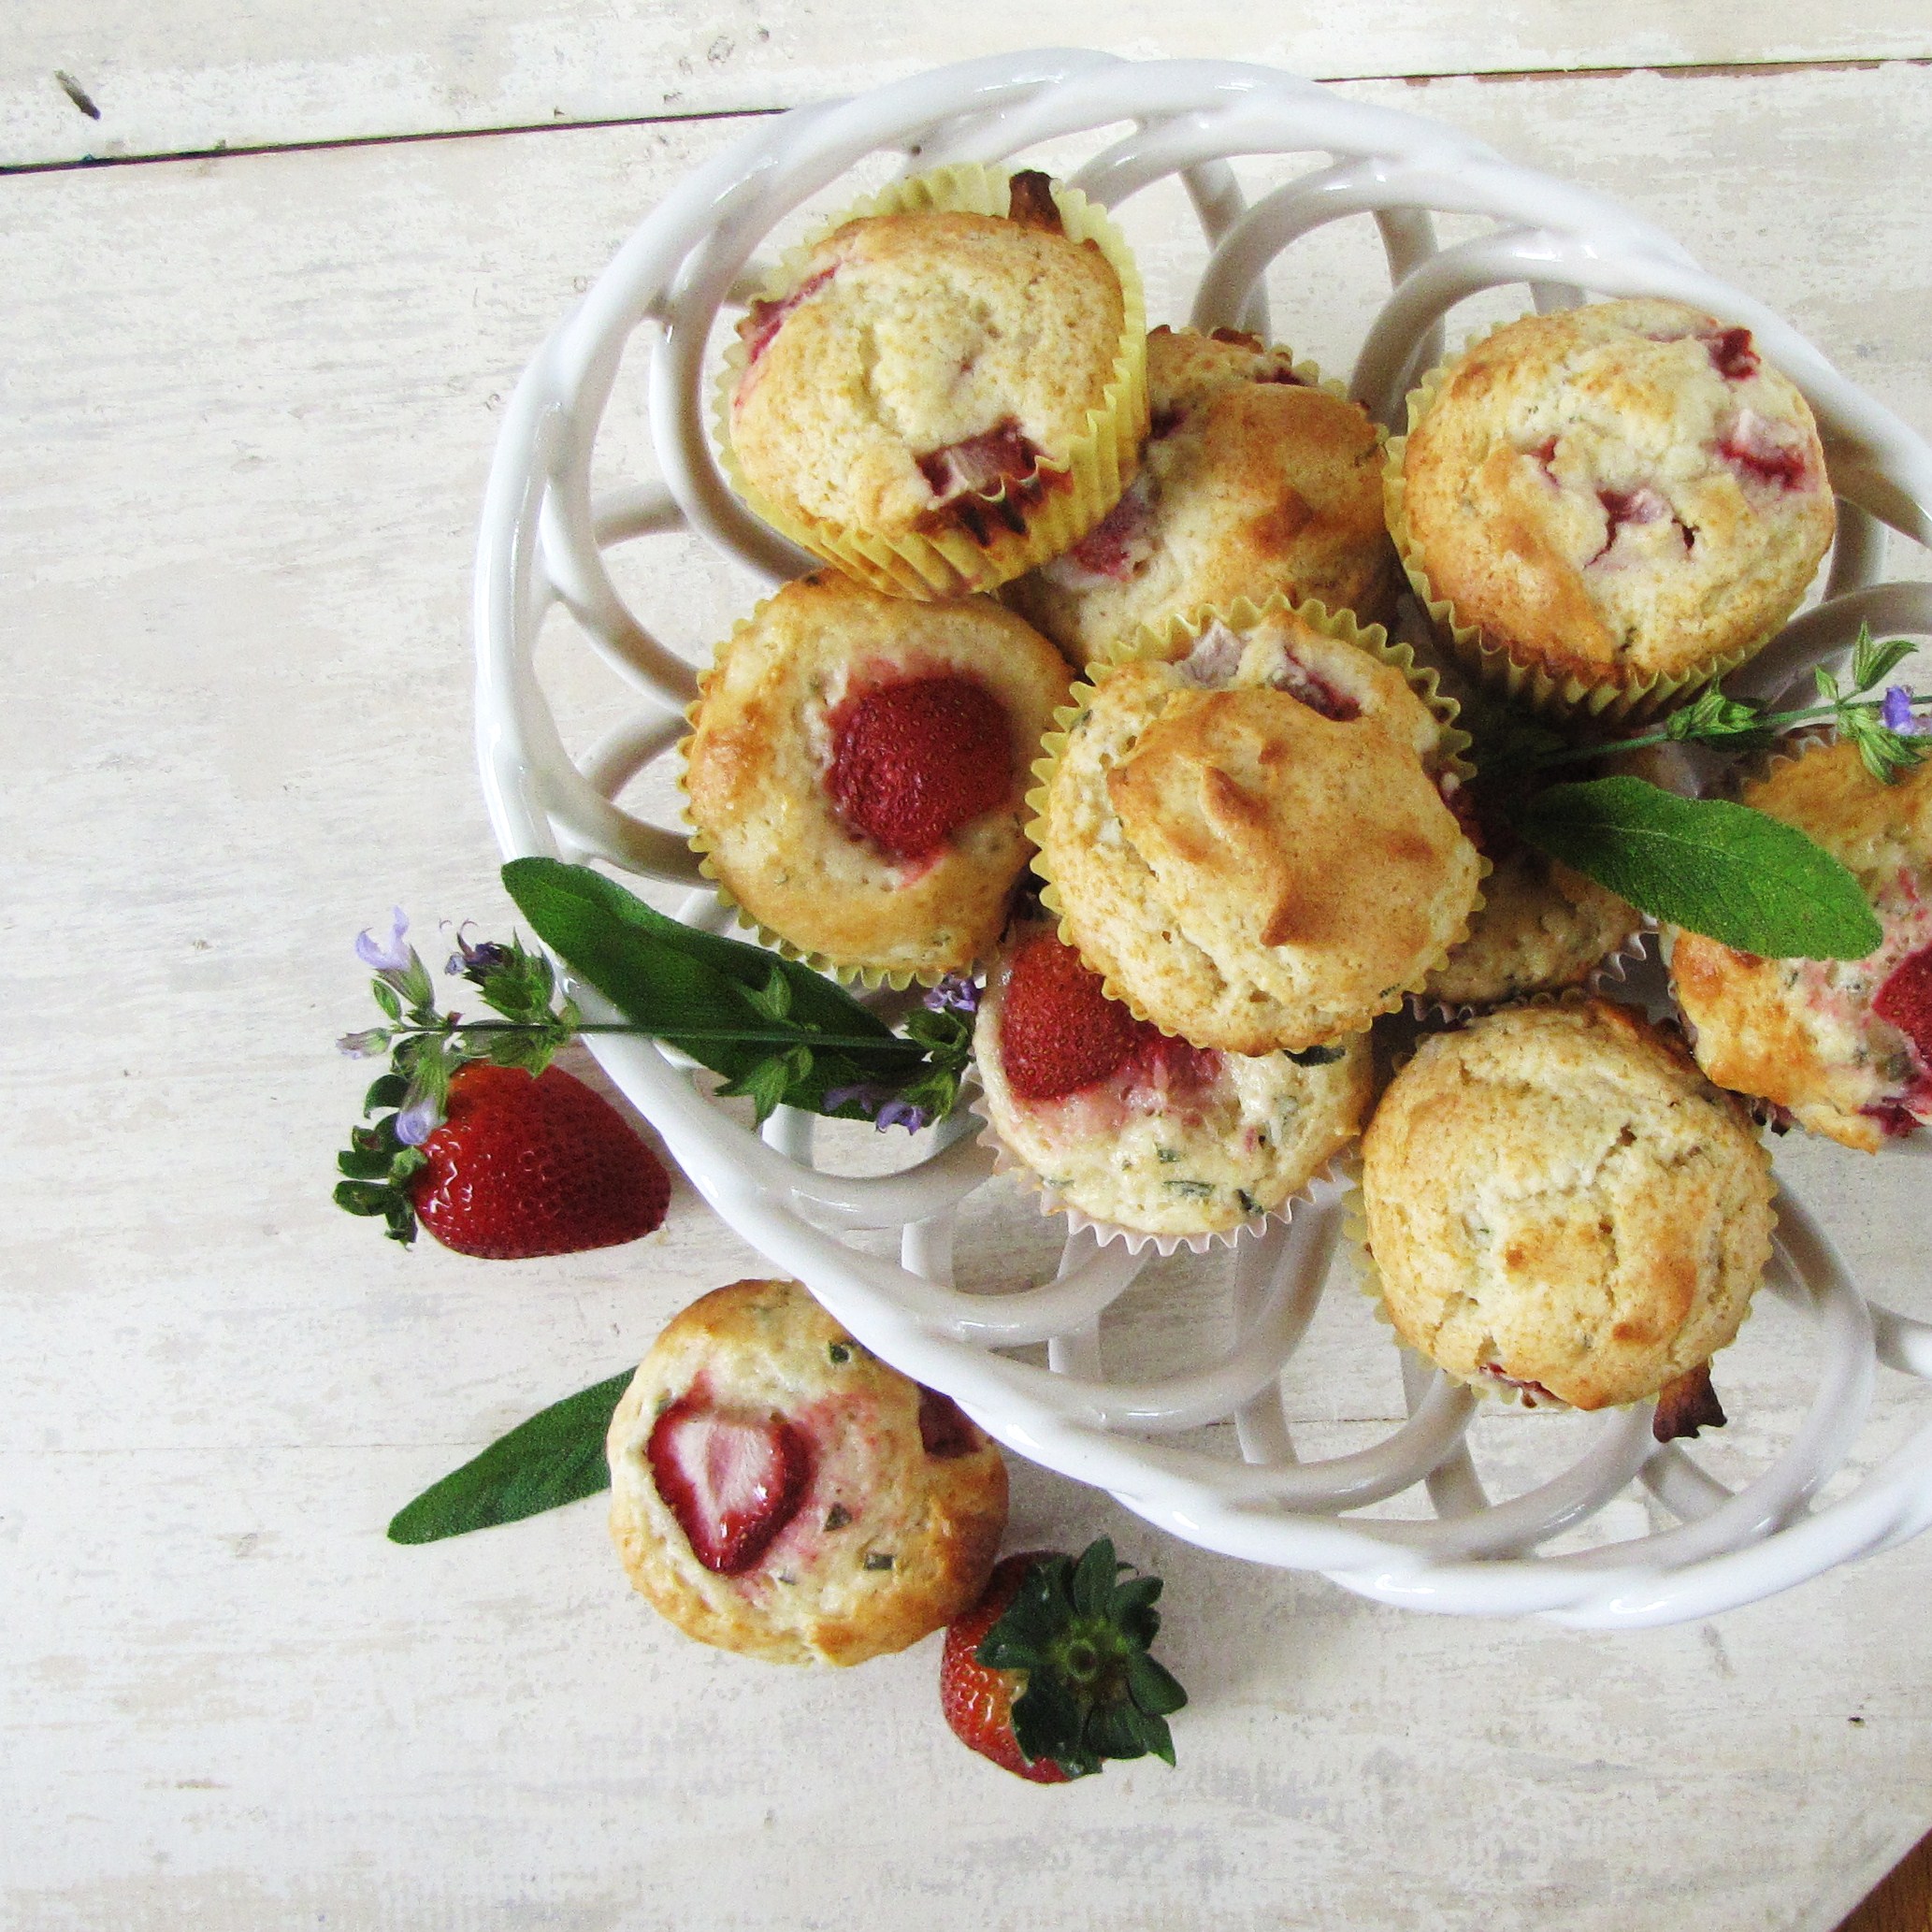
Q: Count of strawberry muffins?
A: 10